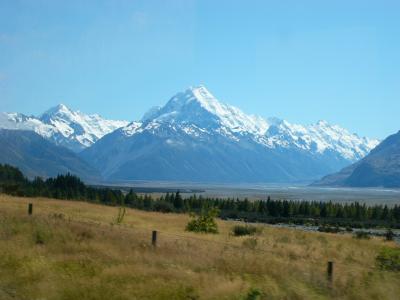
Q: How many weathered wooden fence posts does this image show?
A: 3